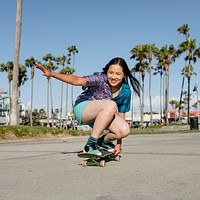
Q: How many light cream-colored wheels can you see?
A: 3